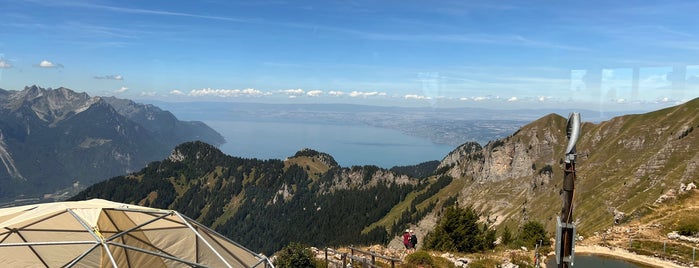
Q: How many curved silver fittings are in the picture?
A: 1